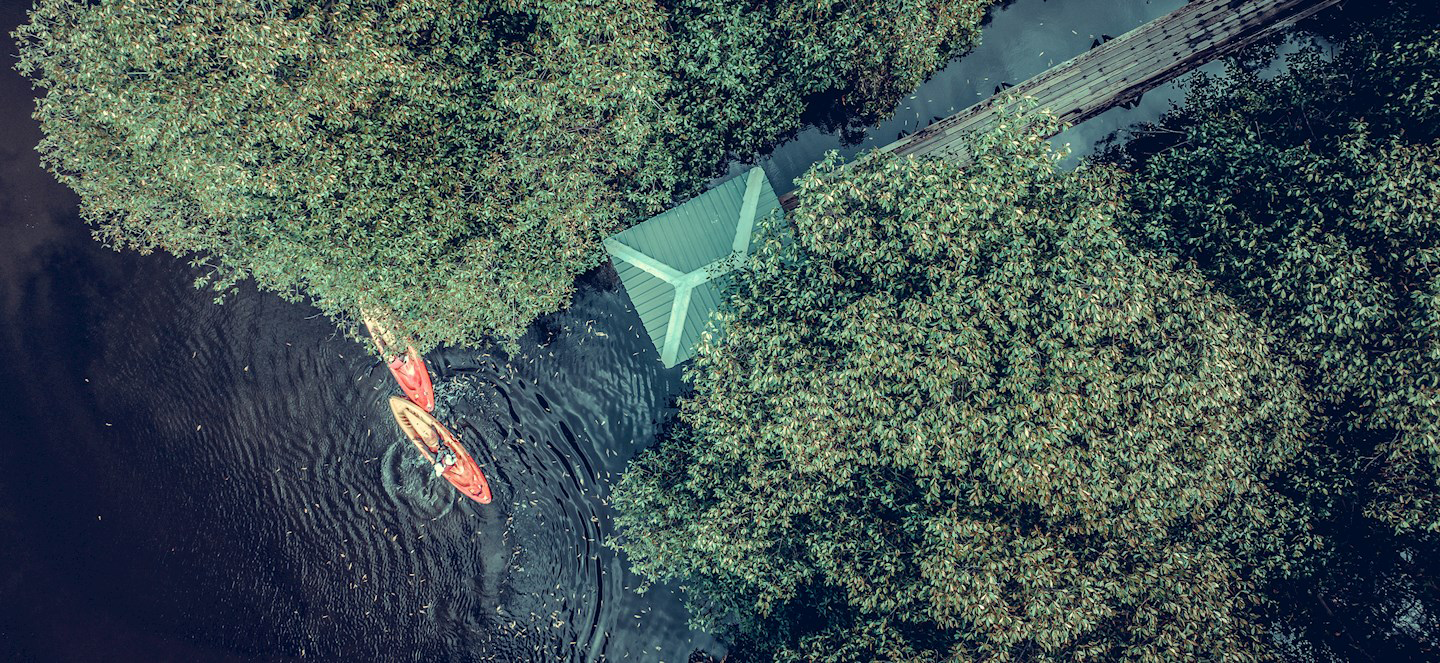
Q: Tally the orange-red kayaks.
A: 2